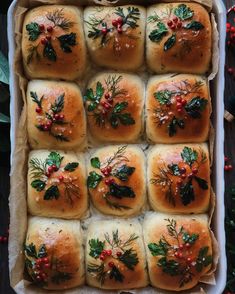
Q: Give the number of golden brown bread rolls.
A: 12